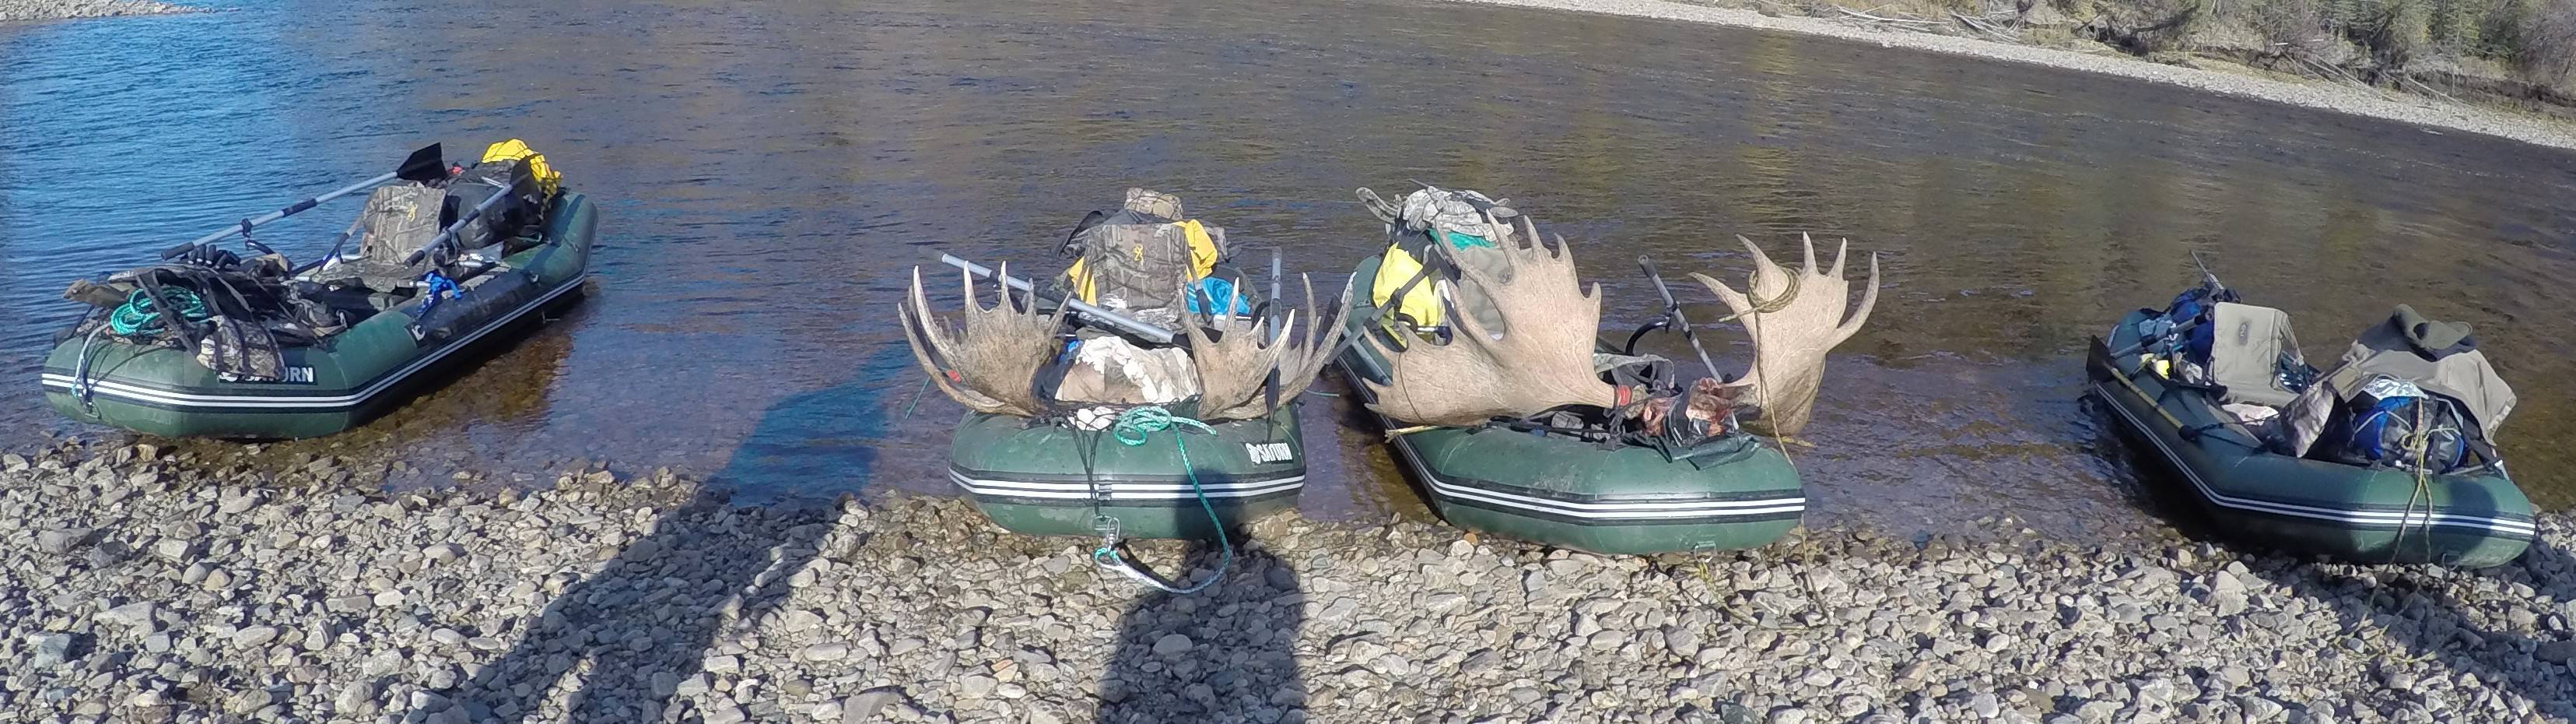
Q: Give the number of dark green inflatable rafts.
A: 4